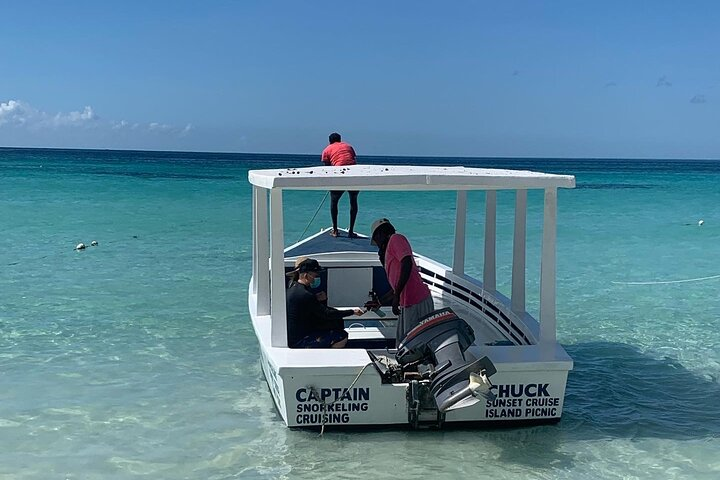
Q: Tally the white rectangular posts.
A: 7